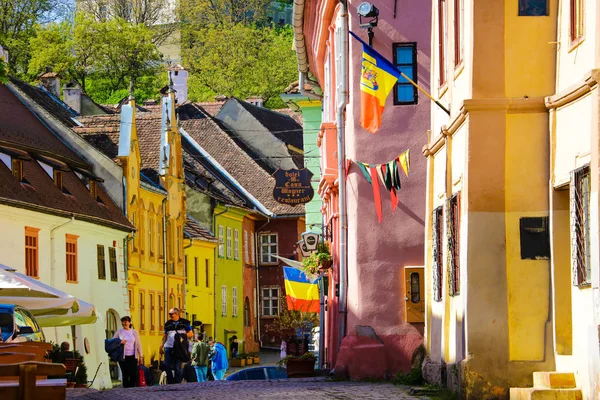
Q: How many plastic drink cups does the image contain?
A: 0